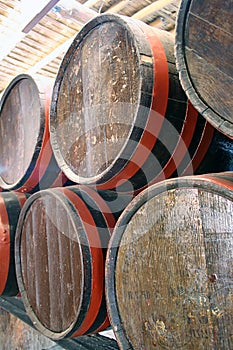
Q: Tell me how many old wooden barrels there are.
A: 6